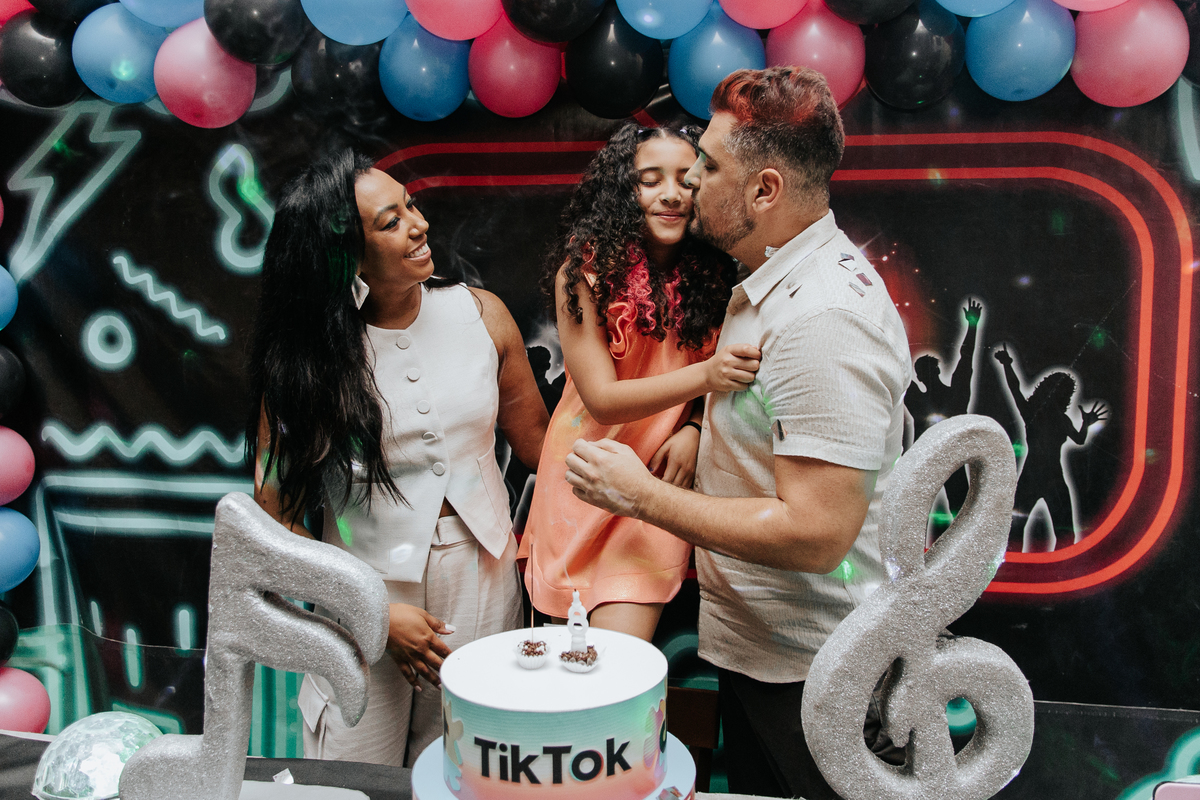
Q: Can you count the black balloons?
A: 11